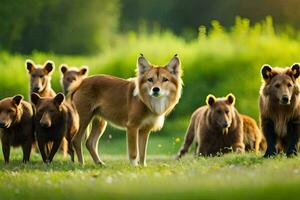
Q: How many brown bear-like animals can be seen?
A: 6